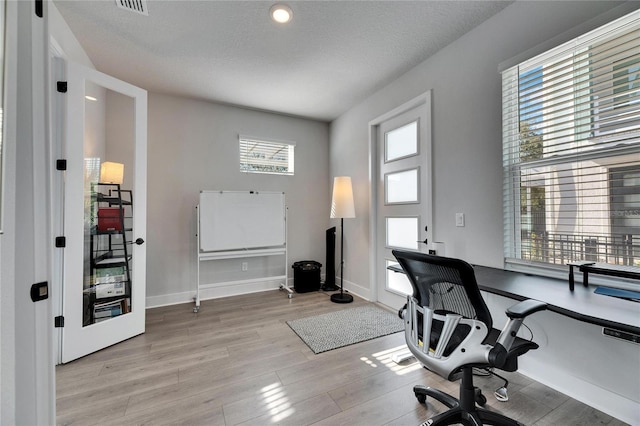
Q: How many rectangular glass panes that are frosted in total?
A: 4